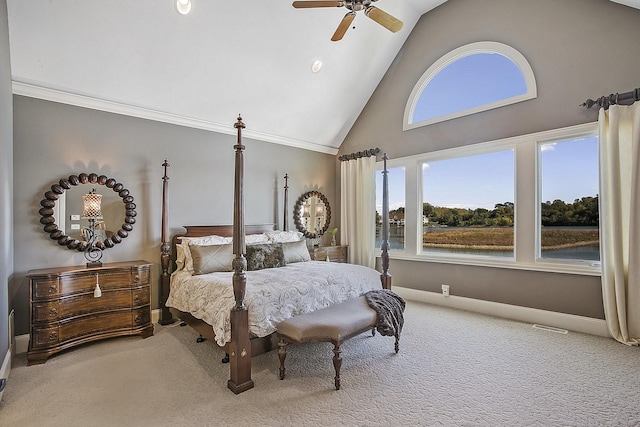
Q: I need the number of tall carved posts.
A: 4